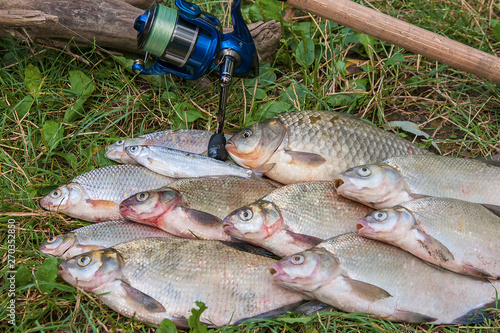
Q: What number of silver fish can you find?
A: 11